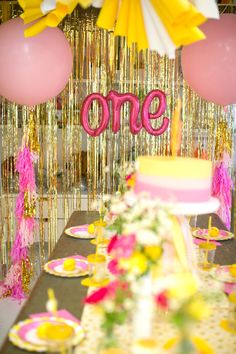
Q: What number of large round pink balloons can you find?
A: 2